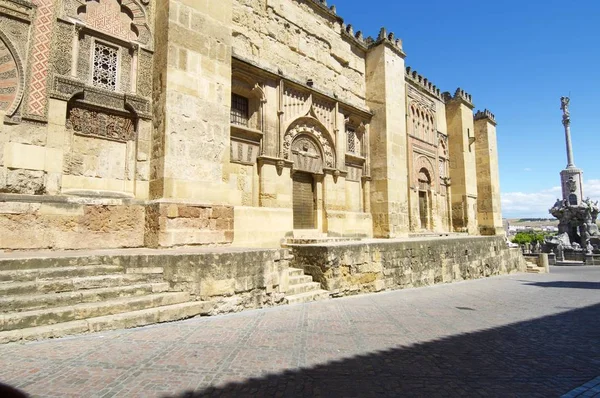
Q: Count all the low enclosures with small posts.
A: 1